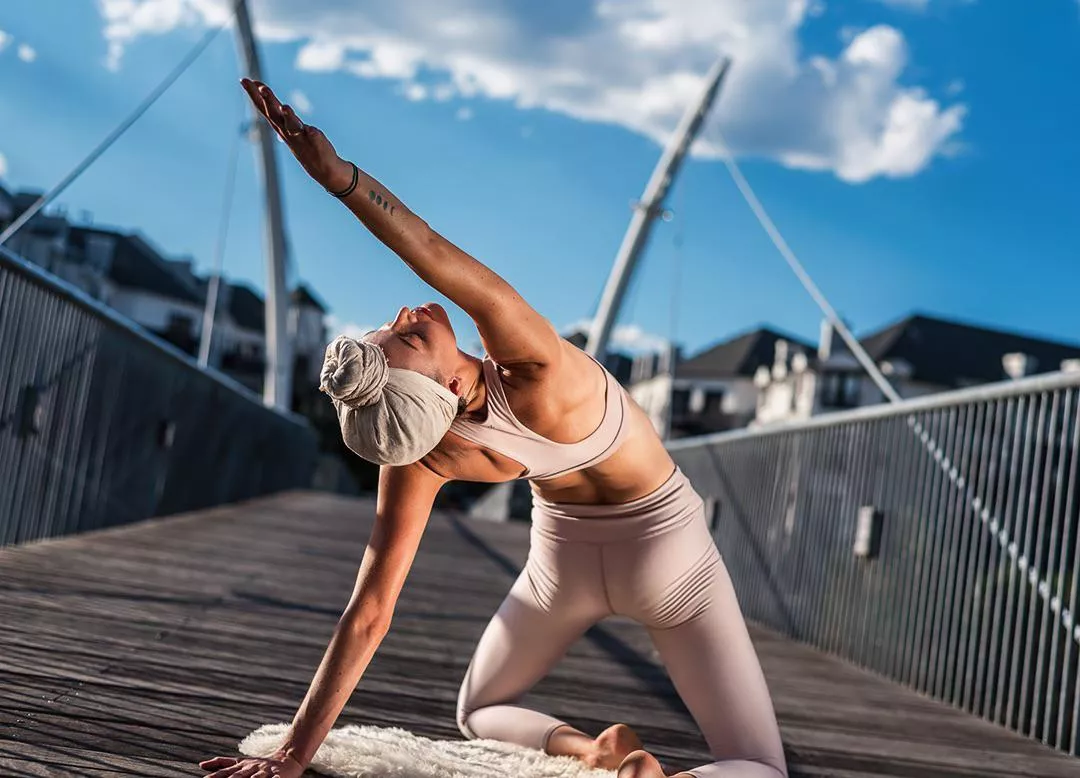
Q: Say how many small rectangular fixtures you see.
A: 4